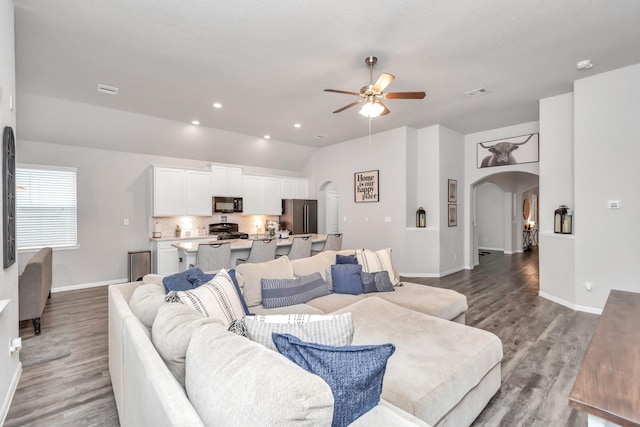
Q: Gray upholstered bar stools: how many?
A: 4